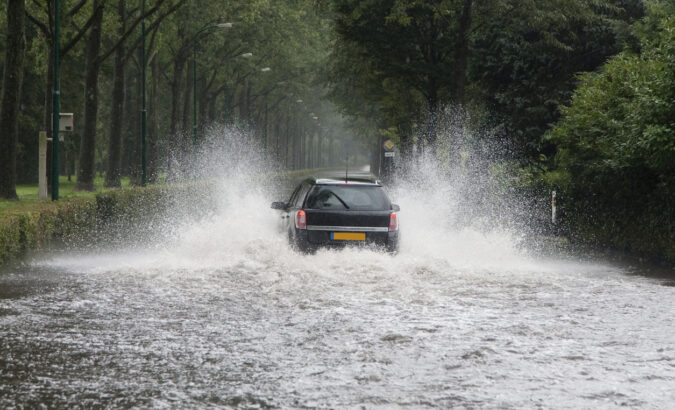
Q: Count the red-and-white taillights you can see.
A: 2